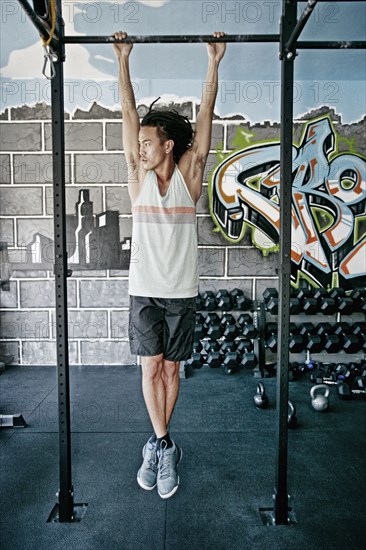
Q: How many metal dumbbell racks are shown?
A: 2